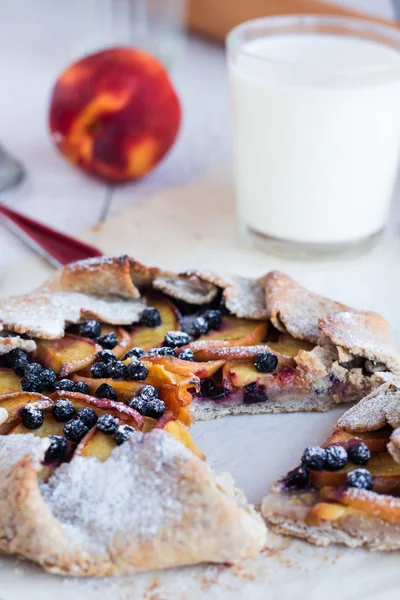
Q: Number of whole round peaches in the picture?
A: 1